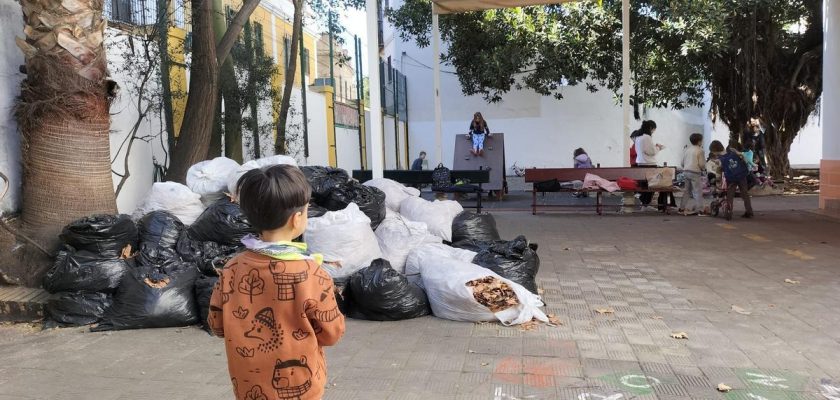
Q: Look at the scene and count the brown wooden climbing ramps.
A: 1